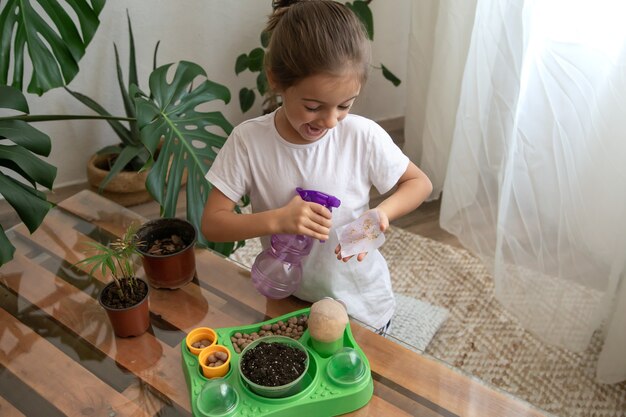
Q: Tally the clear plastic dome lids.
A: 2